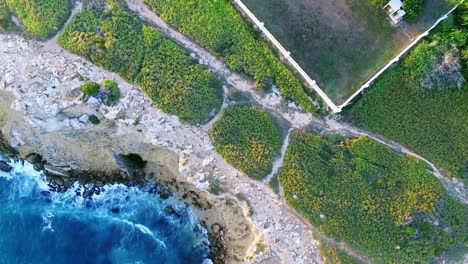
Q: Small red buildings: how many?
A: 0